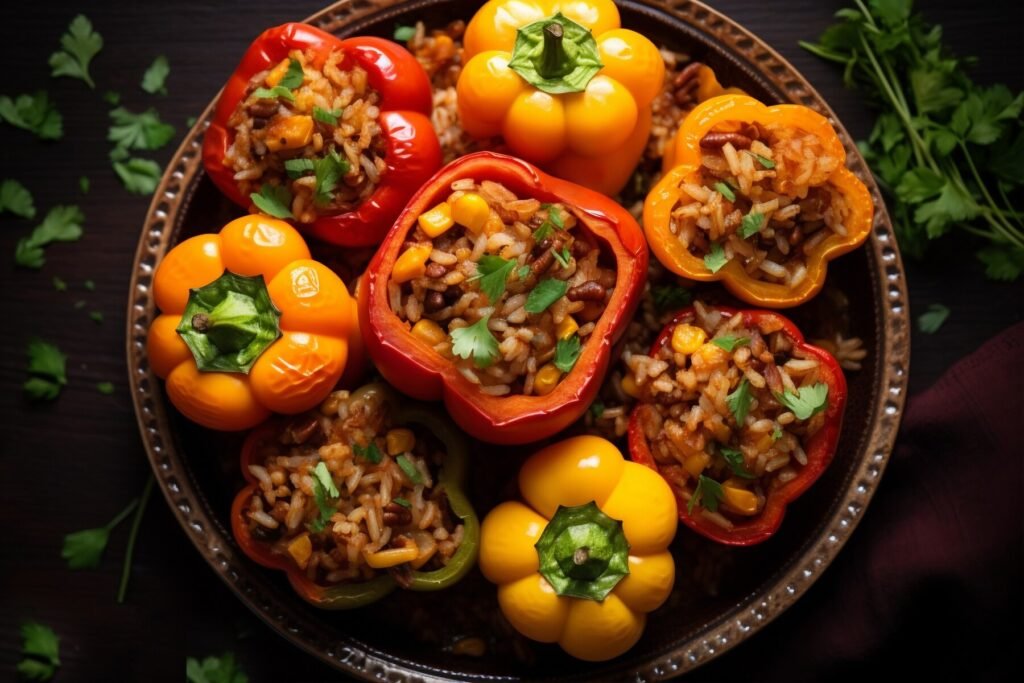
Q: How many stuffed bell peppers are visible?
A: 5